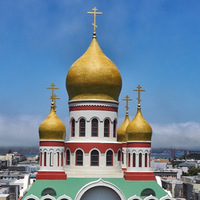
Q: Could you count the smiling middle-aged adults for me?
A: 0